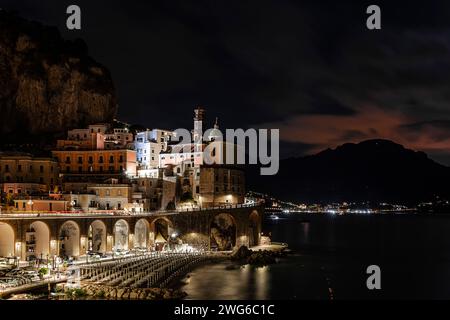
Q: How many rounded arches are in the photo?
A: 9